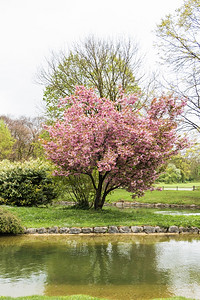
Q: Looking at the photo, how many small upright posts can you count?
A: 3